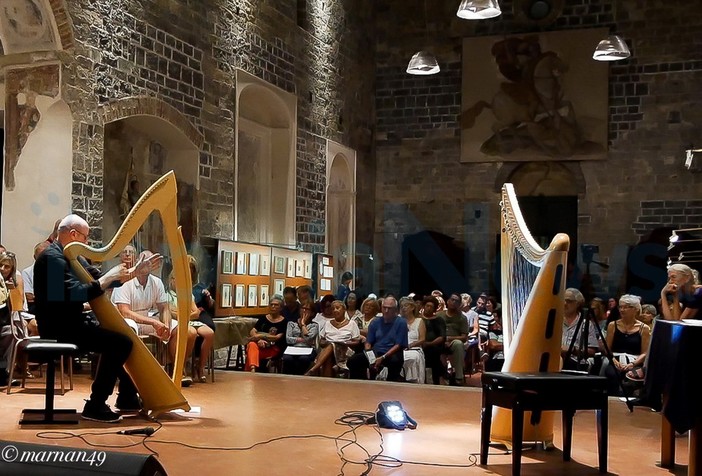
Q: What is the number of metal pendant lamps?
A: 3